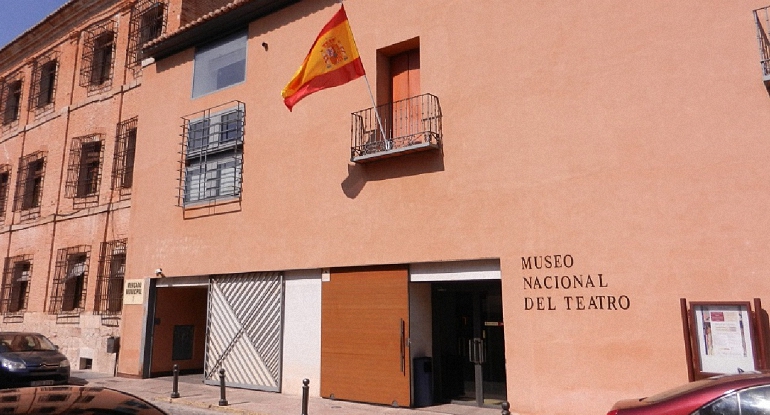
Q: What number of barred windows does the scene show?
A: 12